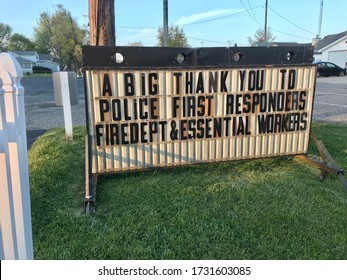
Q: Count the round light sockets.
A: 4